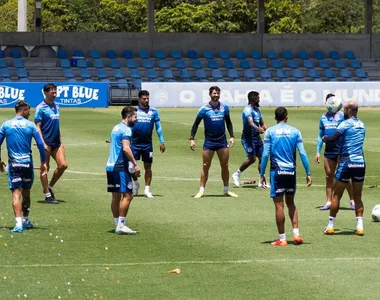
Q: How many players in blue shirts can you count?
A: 9